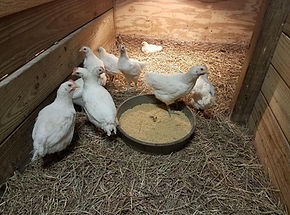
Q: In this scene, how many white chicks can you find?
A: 9